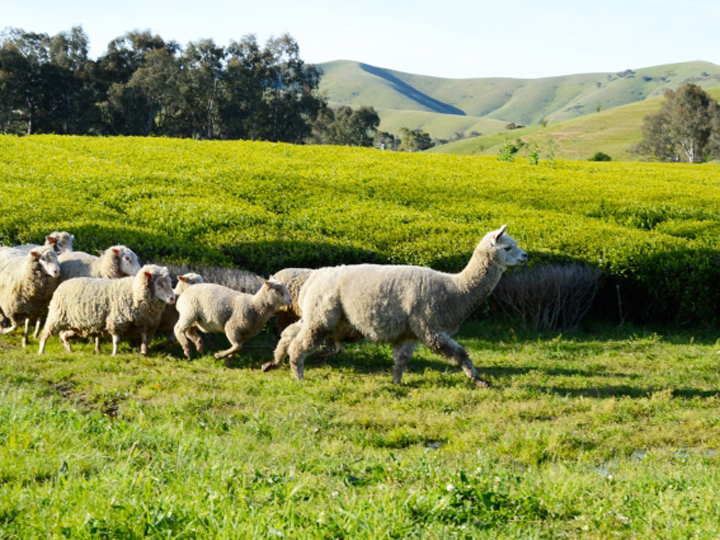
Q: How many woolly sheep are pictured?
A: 7